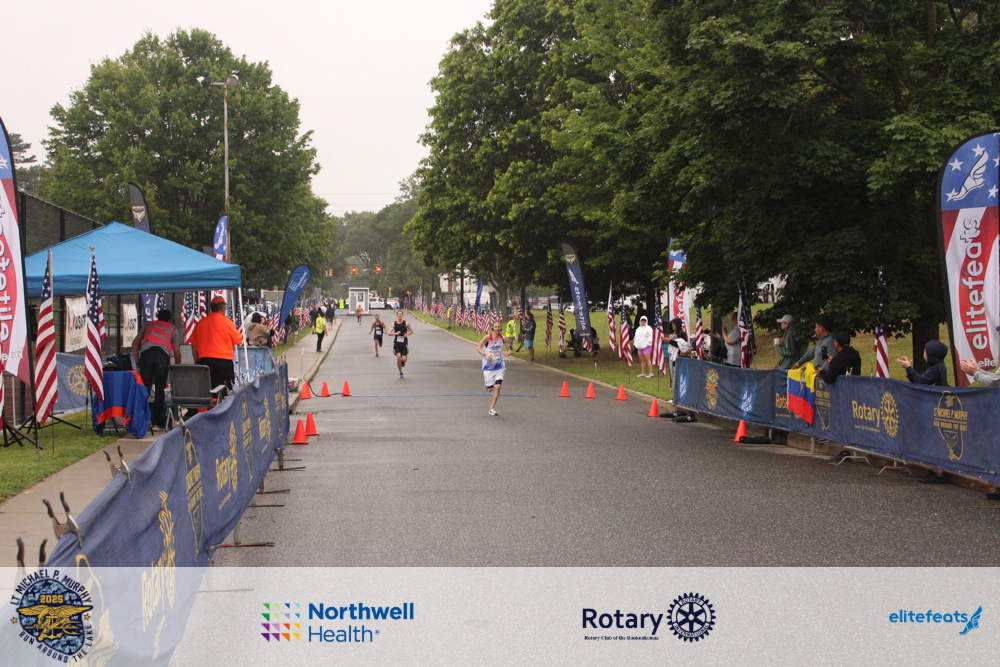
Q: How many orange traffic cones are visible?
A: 10